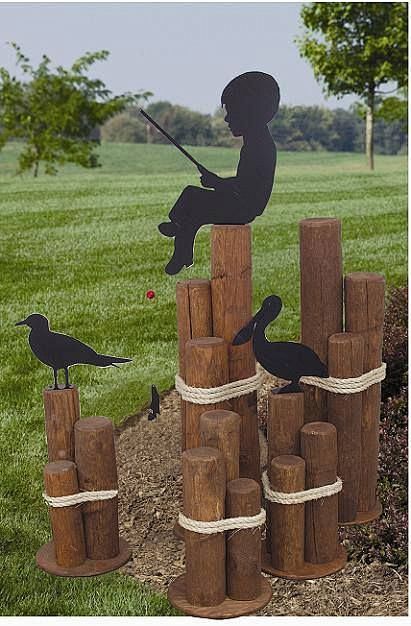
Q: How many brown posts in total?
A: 15